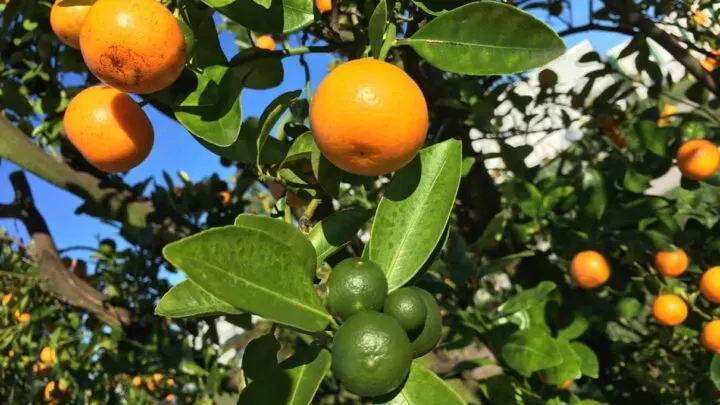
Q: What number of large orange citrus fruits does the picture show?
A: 4